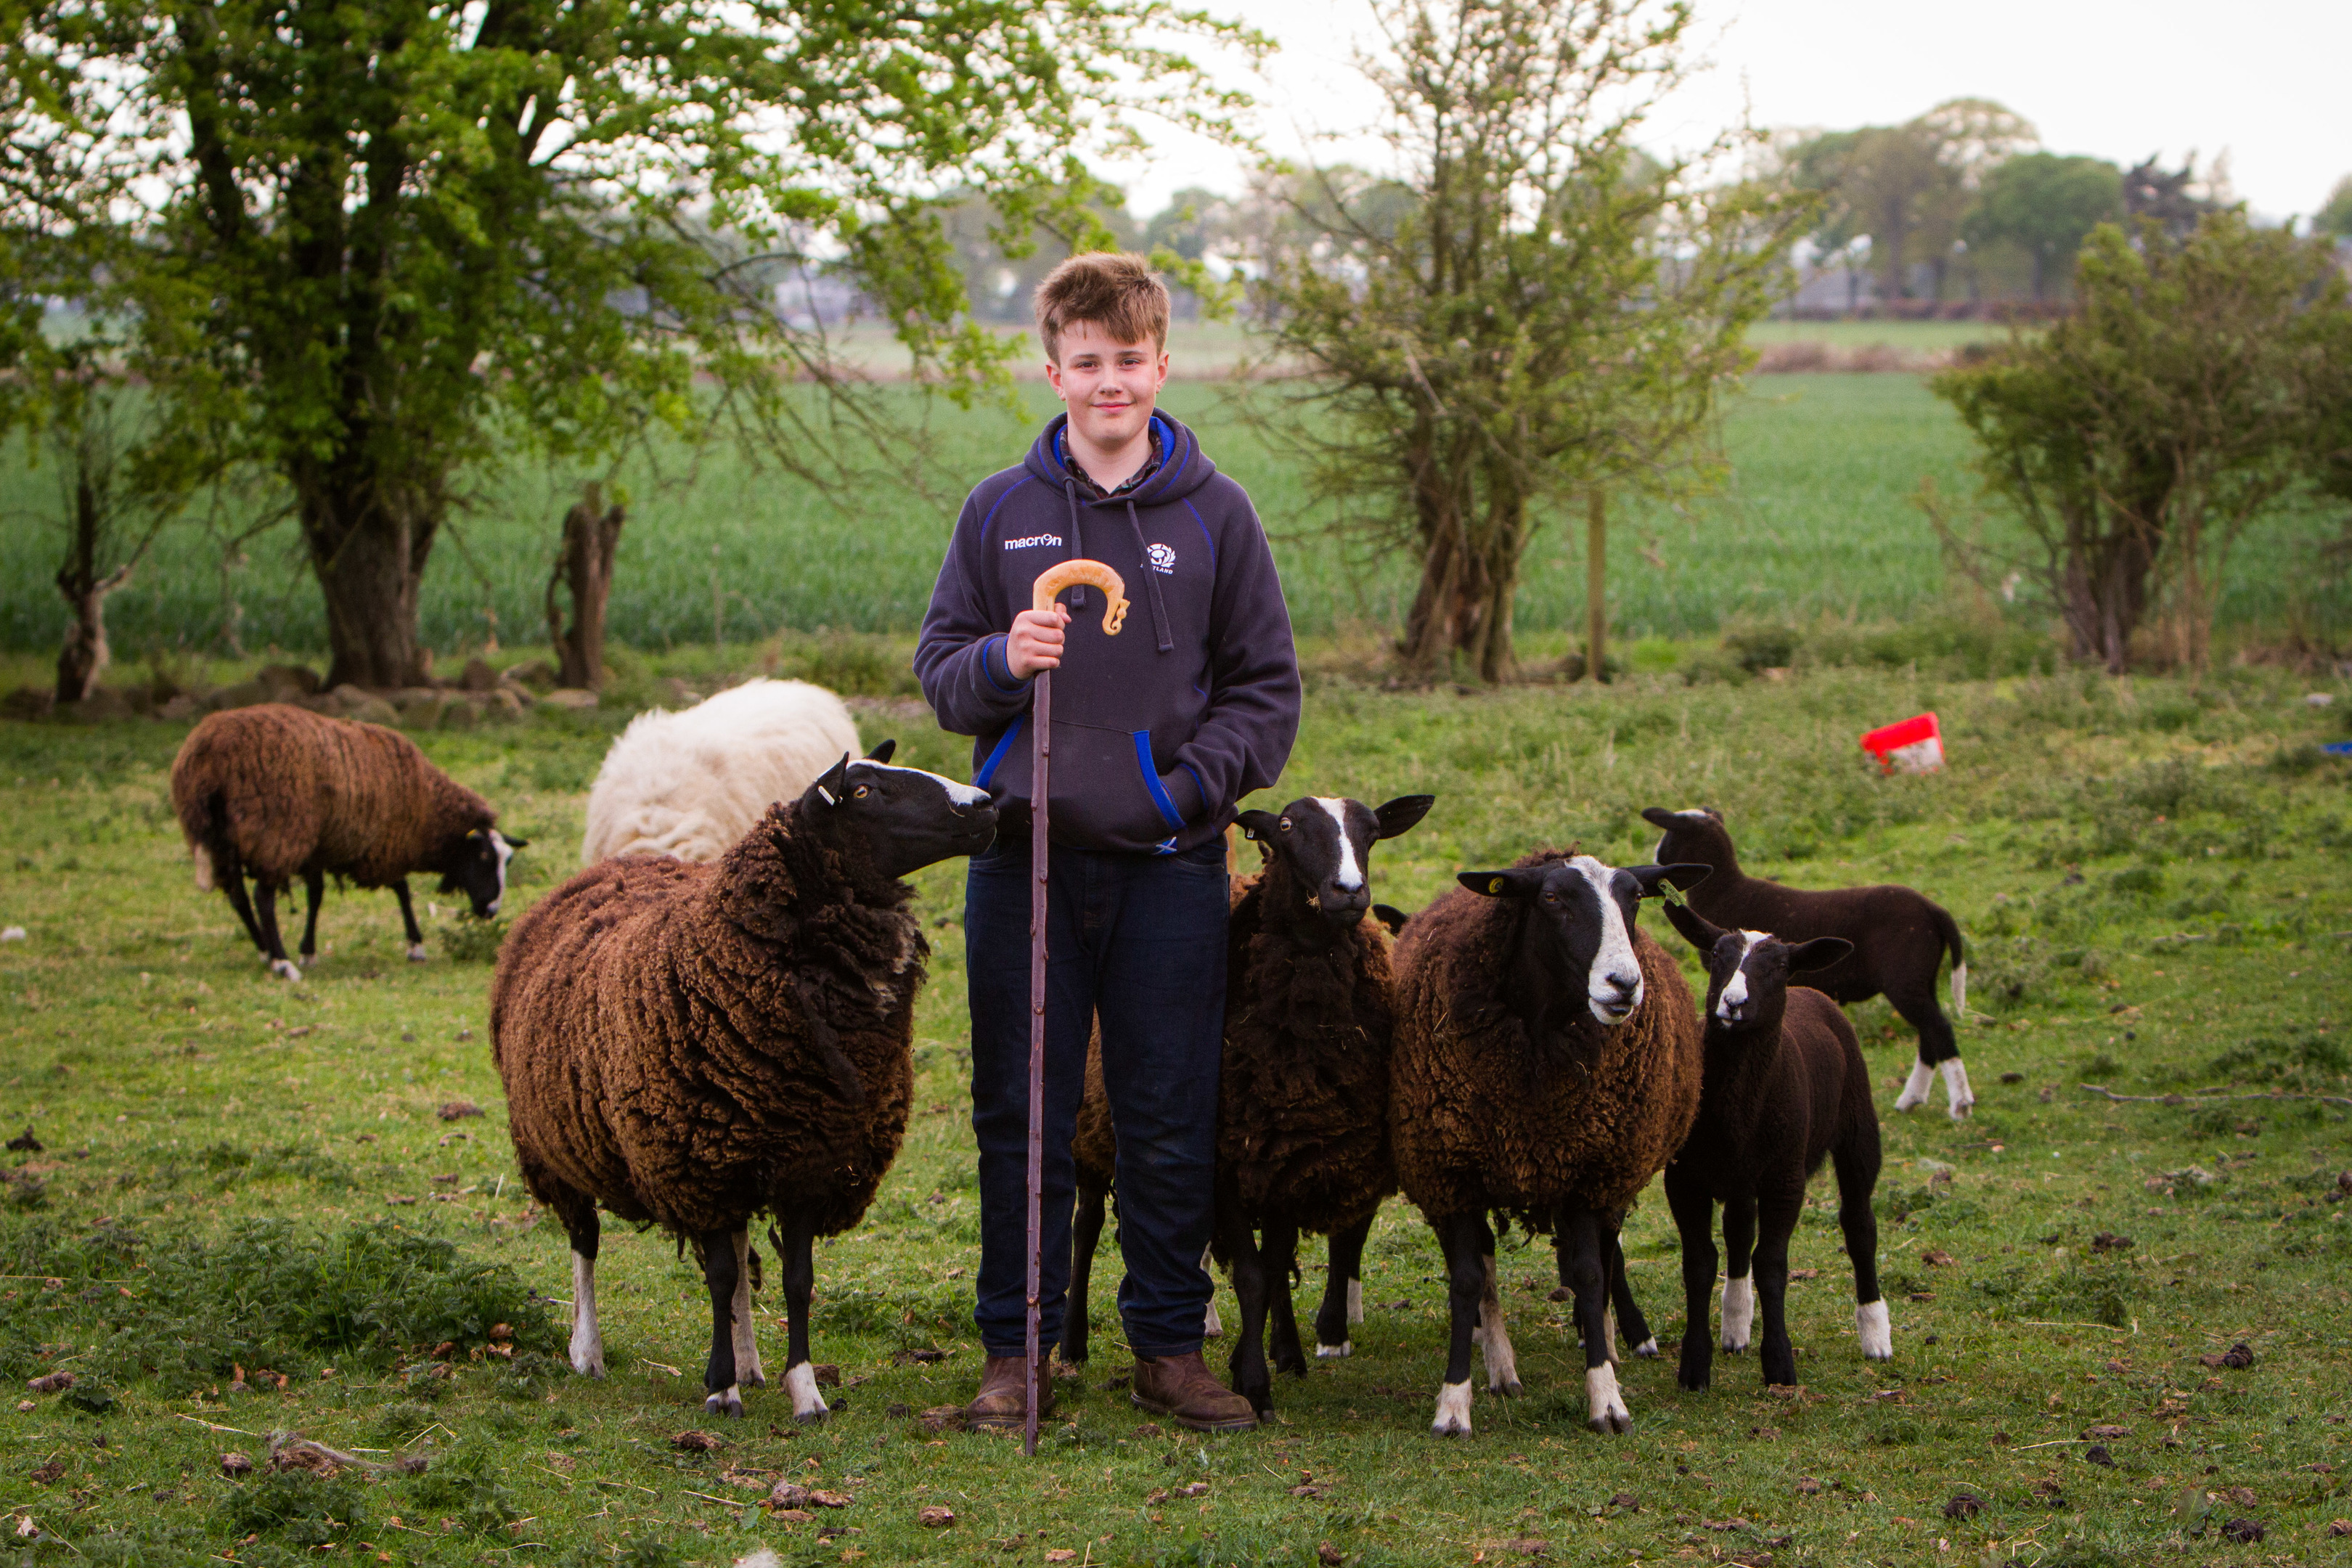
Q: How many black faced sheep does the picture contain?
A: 6